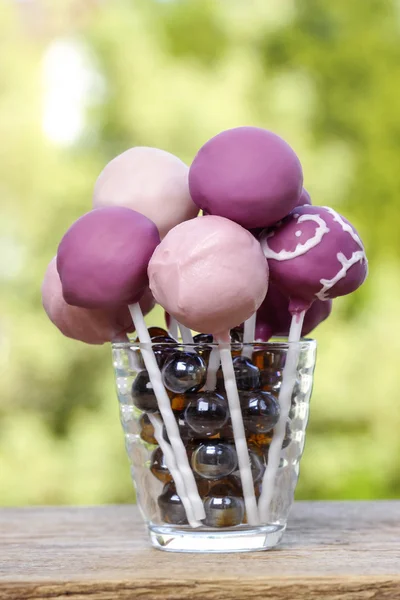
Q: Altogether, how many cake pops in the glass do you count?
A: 8